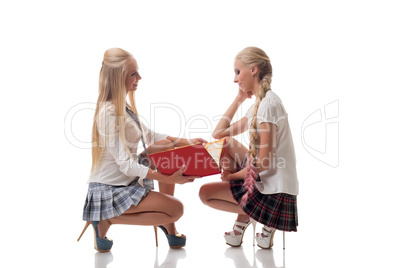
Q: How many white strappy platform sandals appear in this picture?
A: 2